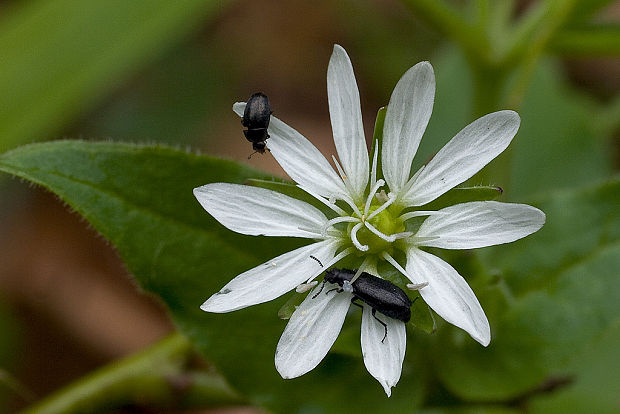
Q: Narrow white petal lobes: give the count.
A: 10